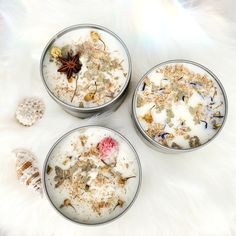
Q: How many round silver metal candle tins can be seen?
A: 3